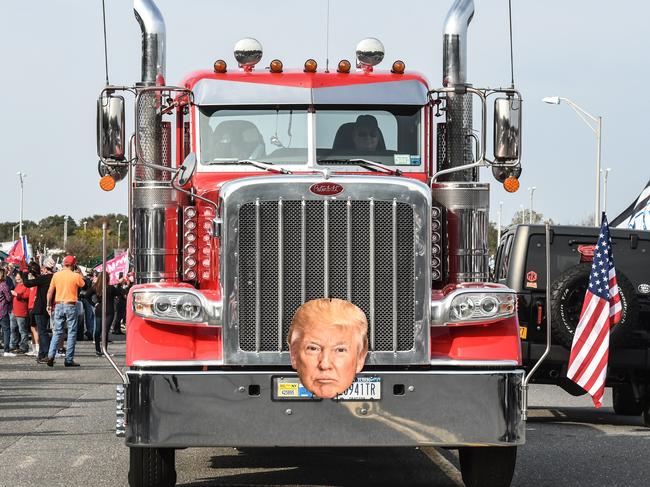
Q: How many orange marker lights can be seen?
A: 7